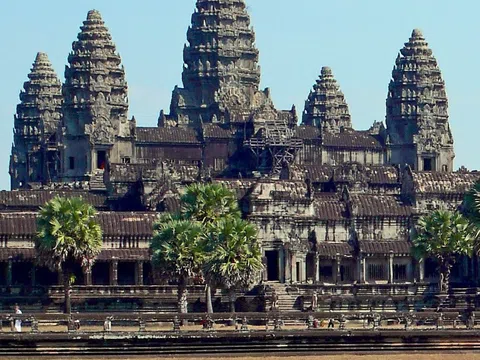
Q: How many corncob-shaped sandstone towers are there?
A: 5